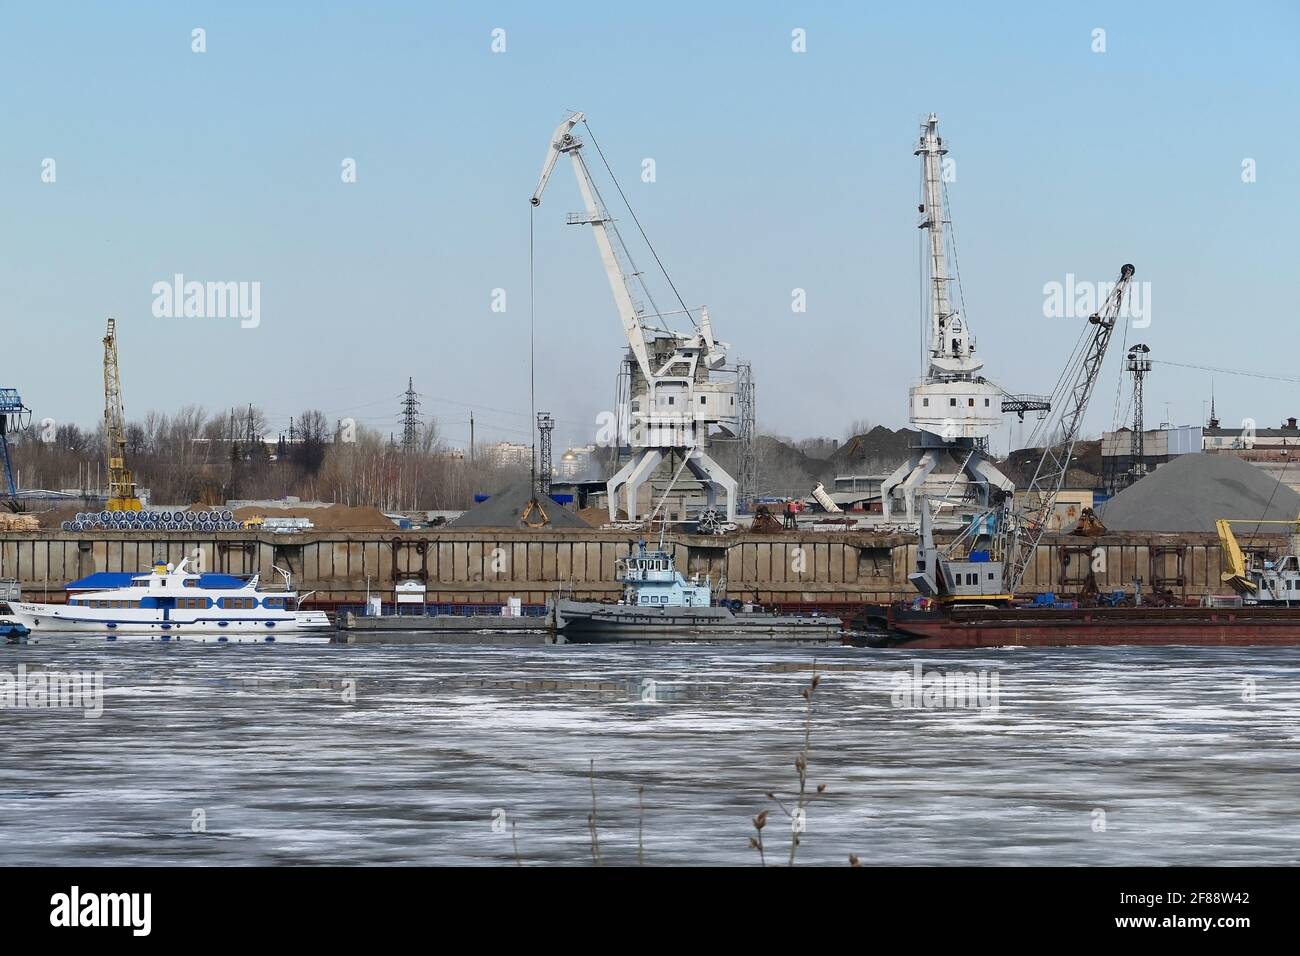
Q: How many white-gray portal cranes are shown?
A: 2